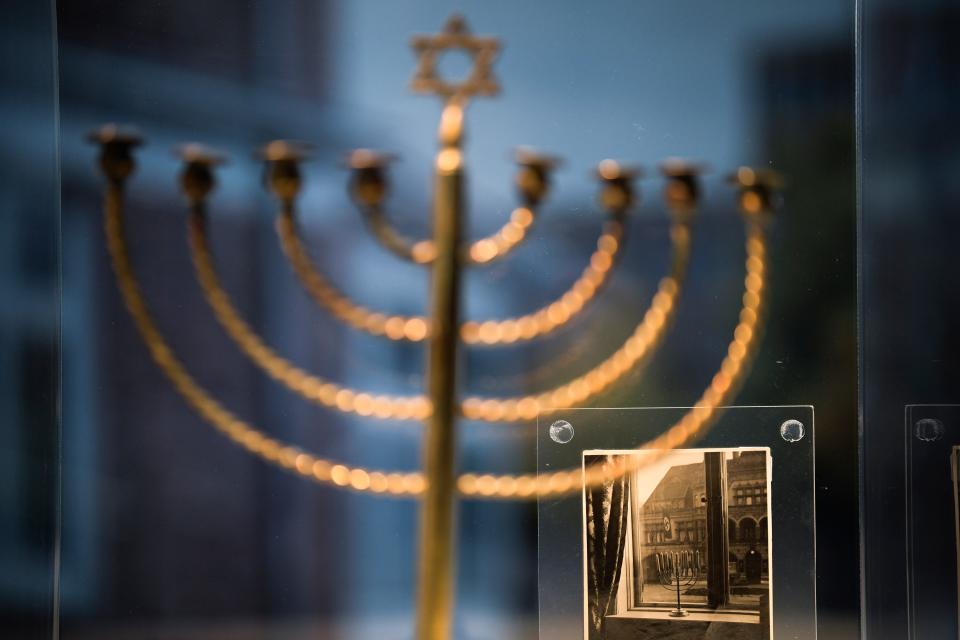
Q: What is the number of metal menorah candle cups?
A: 8